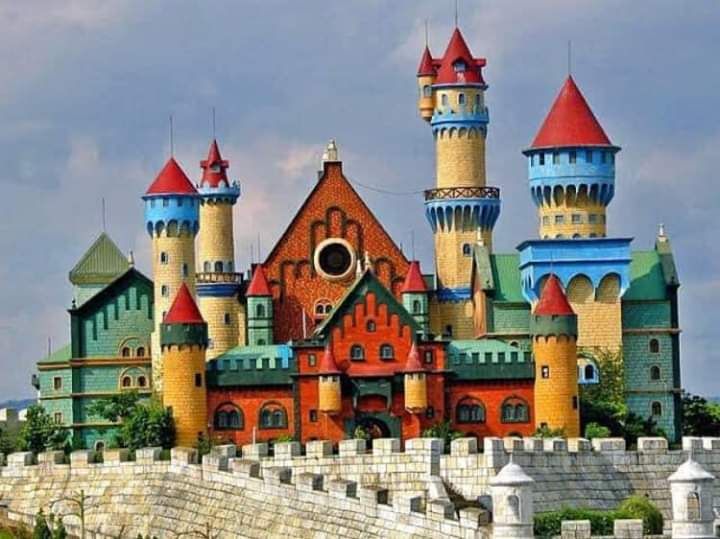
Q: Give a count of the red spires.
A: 11